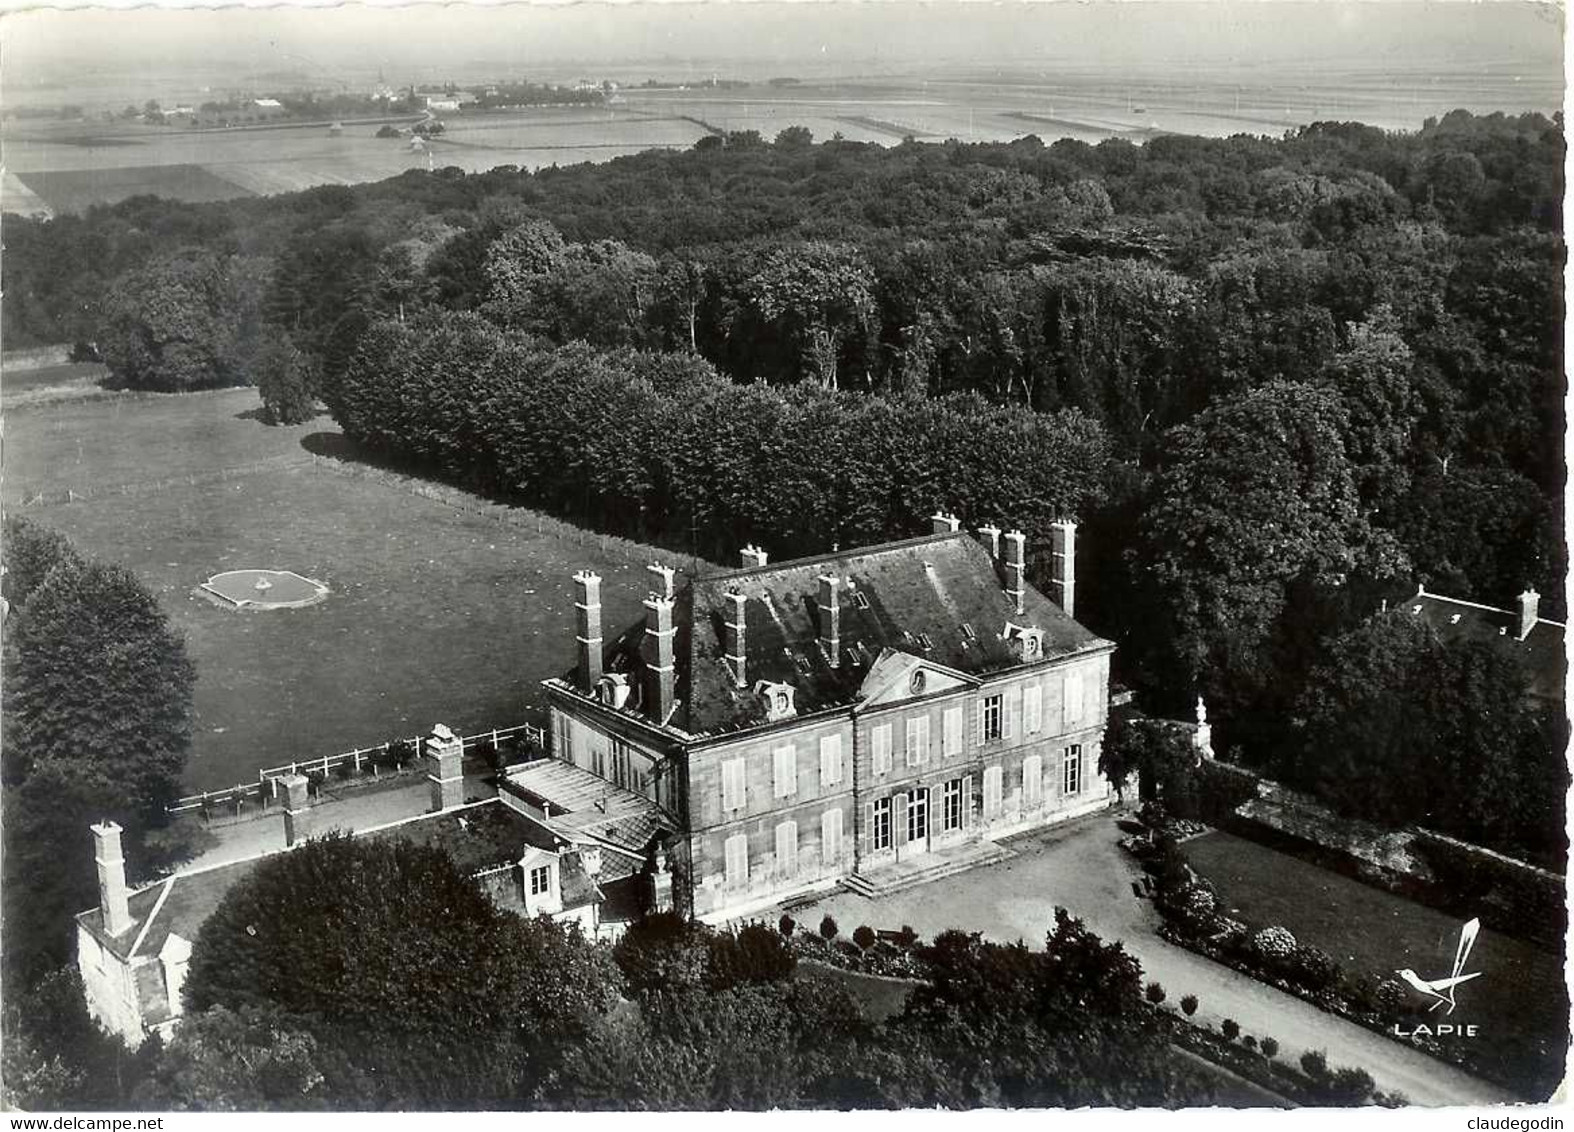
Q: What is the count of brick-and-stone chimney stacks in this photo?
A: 14